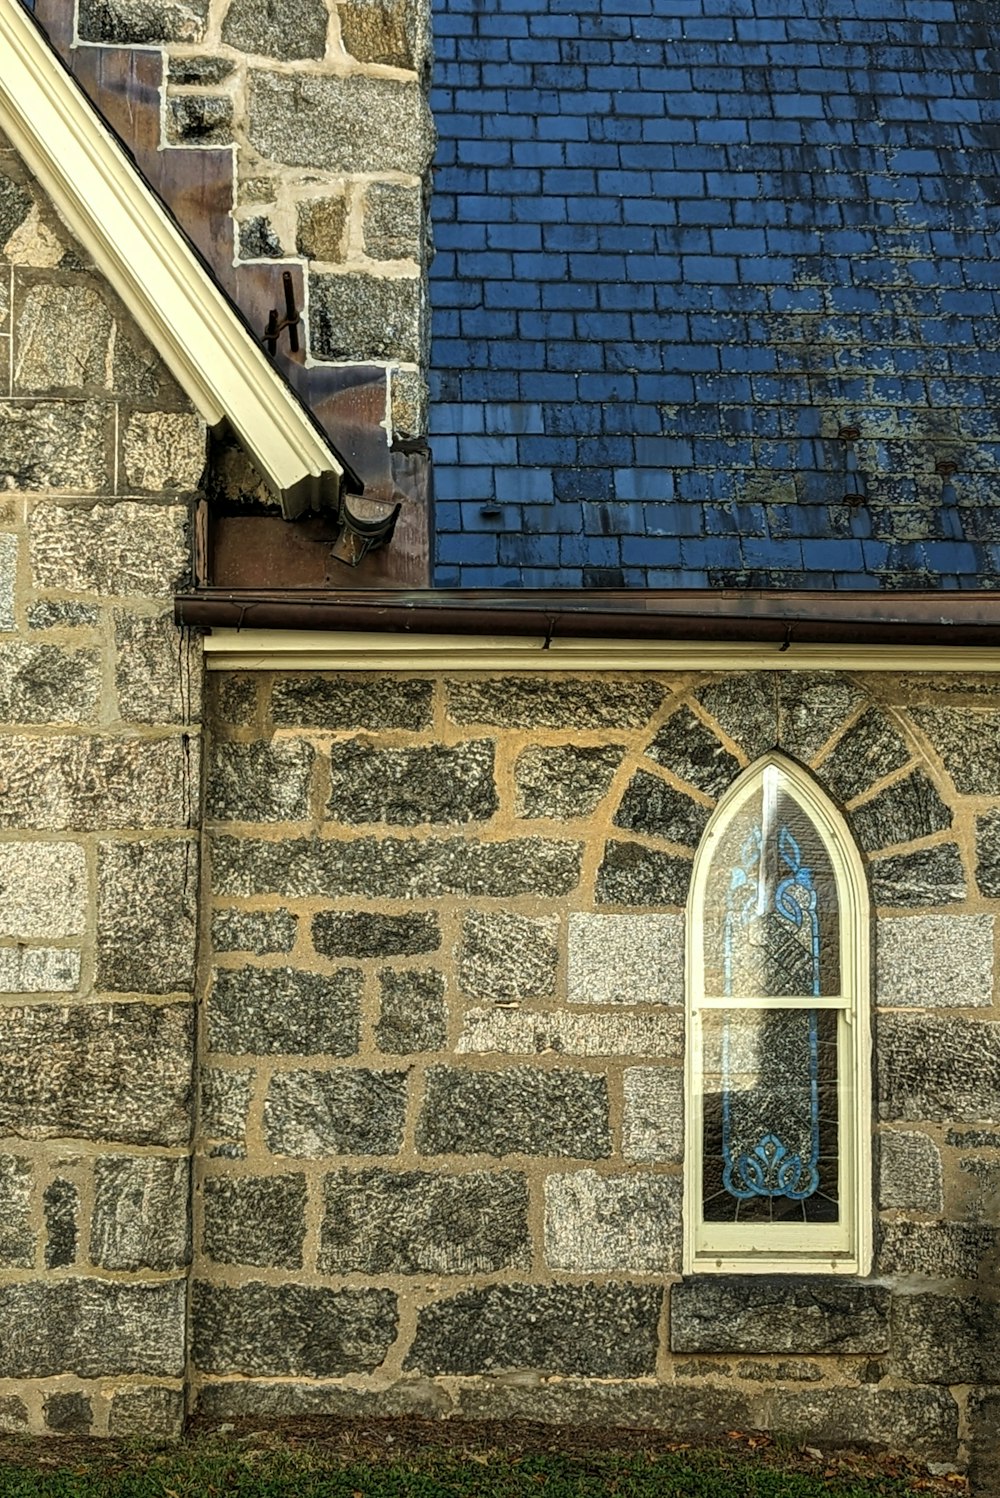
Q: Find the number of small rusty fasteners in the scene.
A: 3